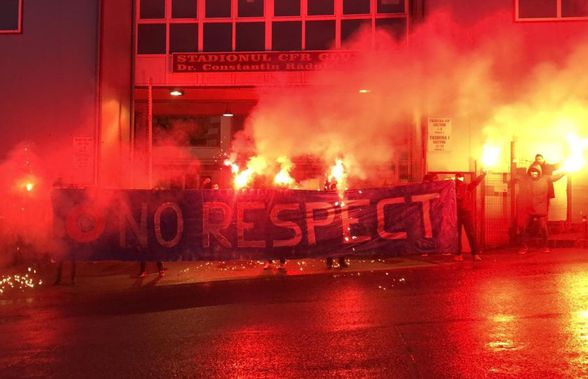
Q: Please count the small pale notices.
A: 2